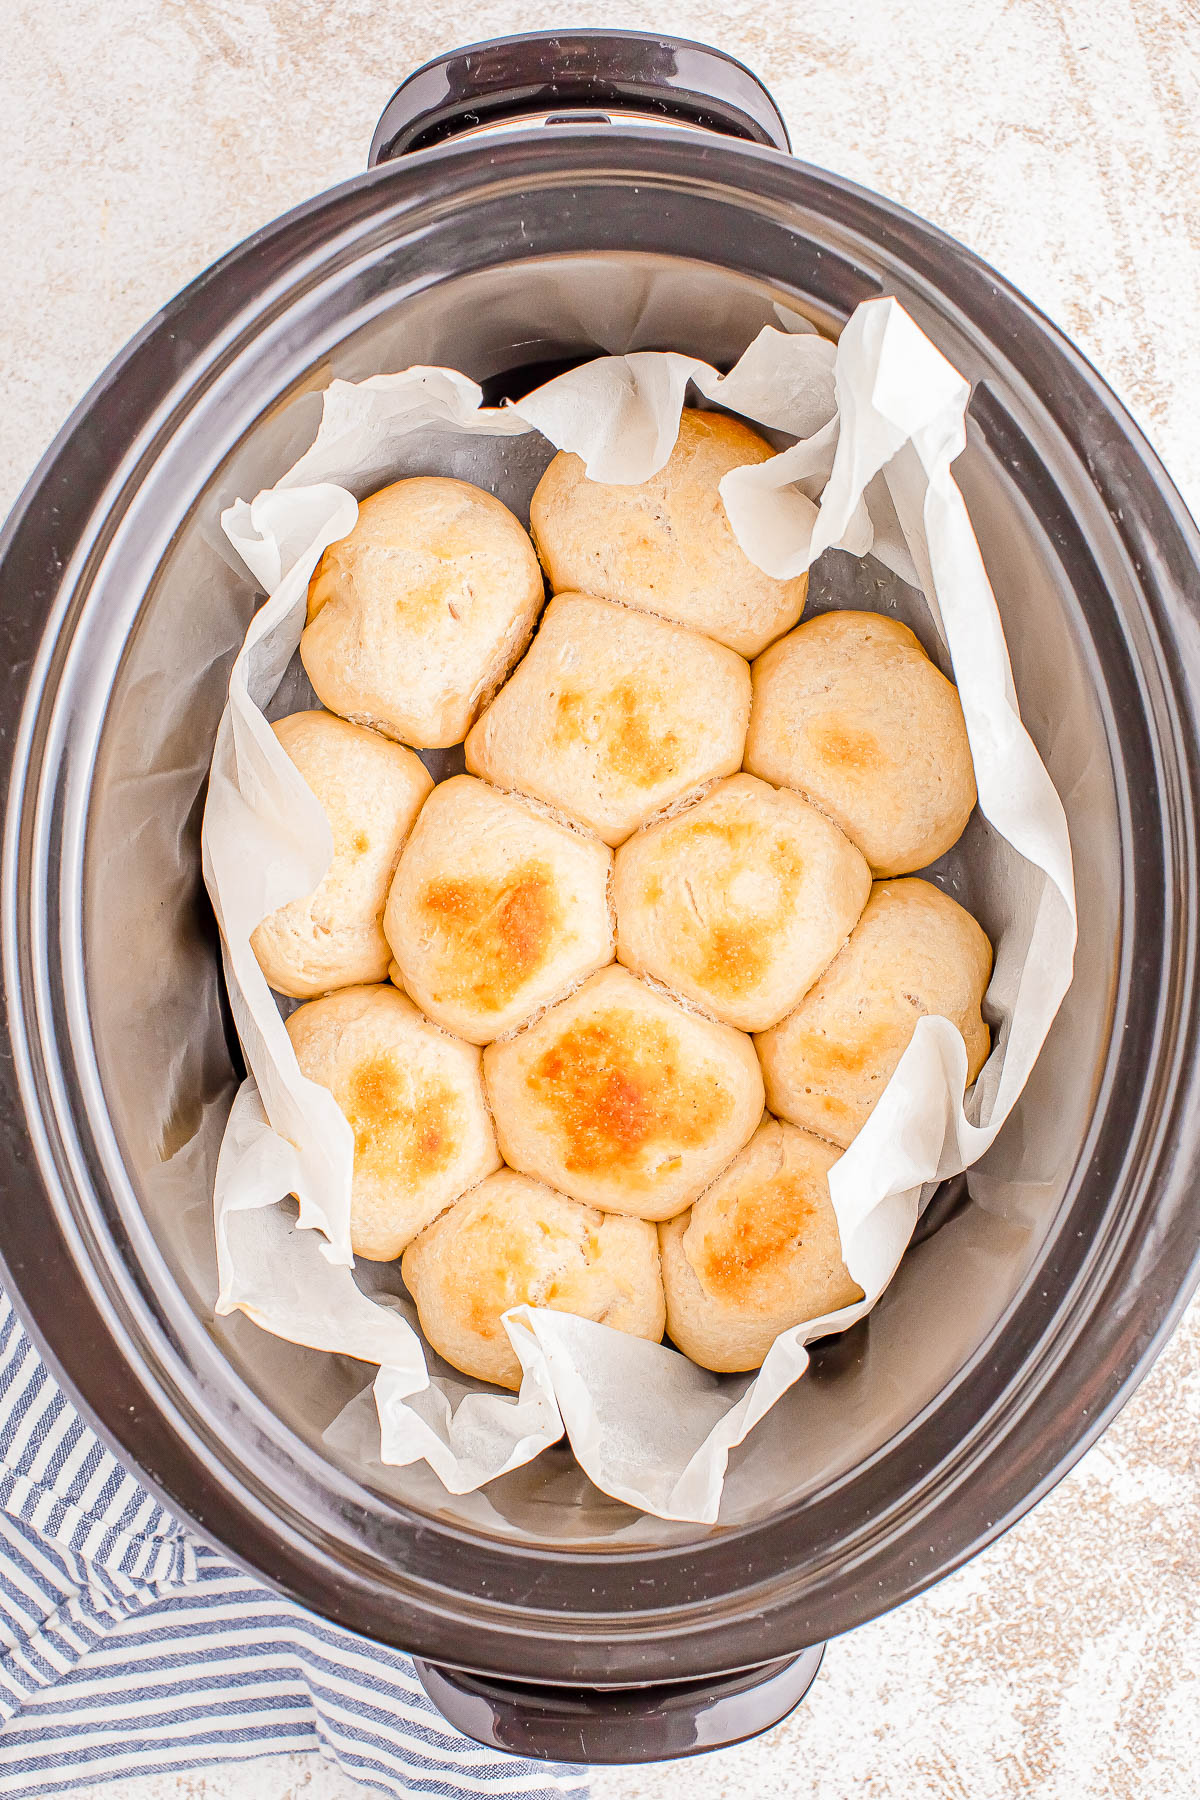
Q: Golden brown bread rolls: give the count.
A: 12